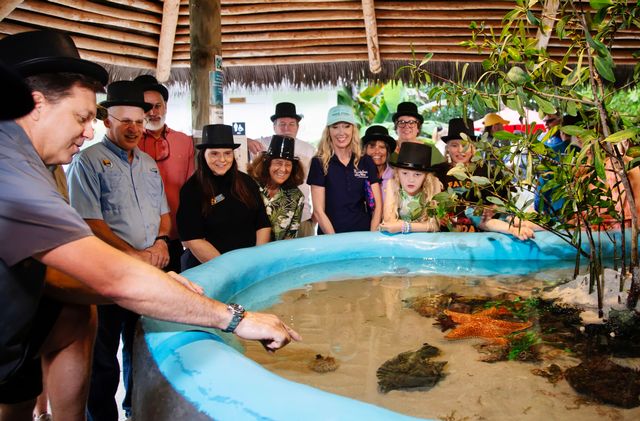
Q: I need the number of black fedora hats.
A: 11